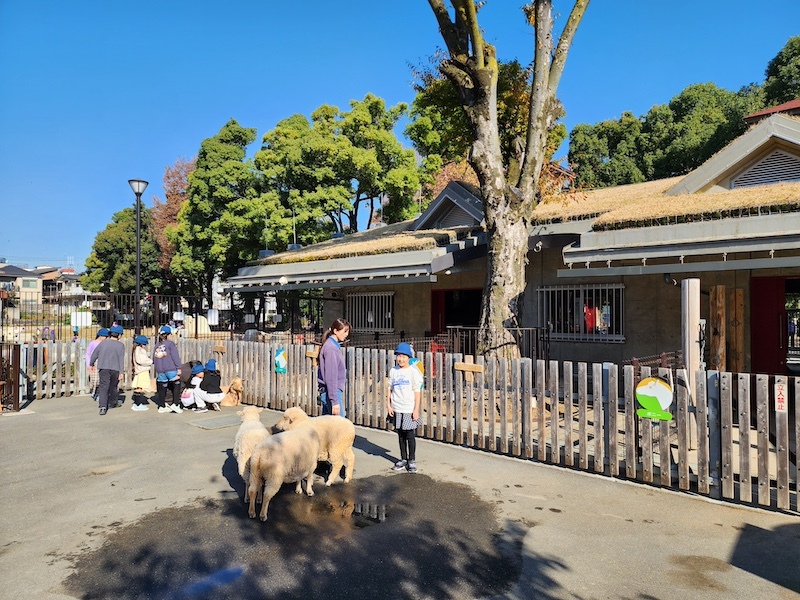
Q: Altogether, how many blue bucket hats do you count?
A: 7